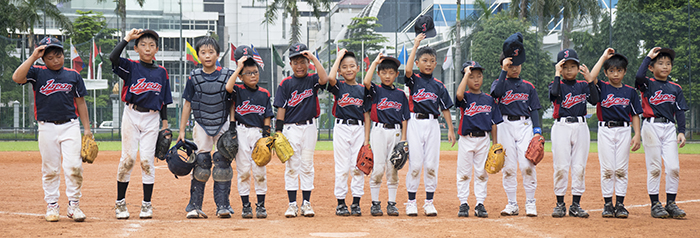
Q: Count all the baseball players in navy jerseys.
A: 13